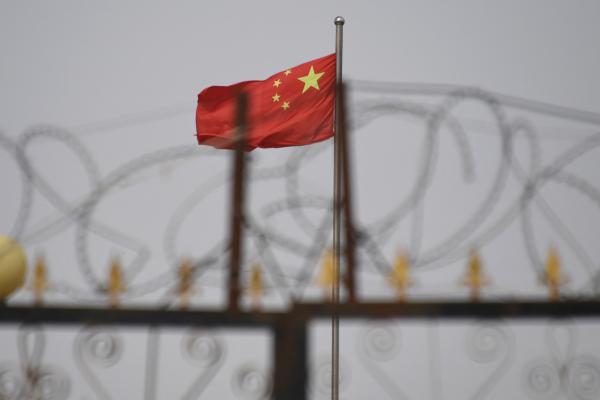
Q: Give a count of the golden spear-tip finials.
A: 8